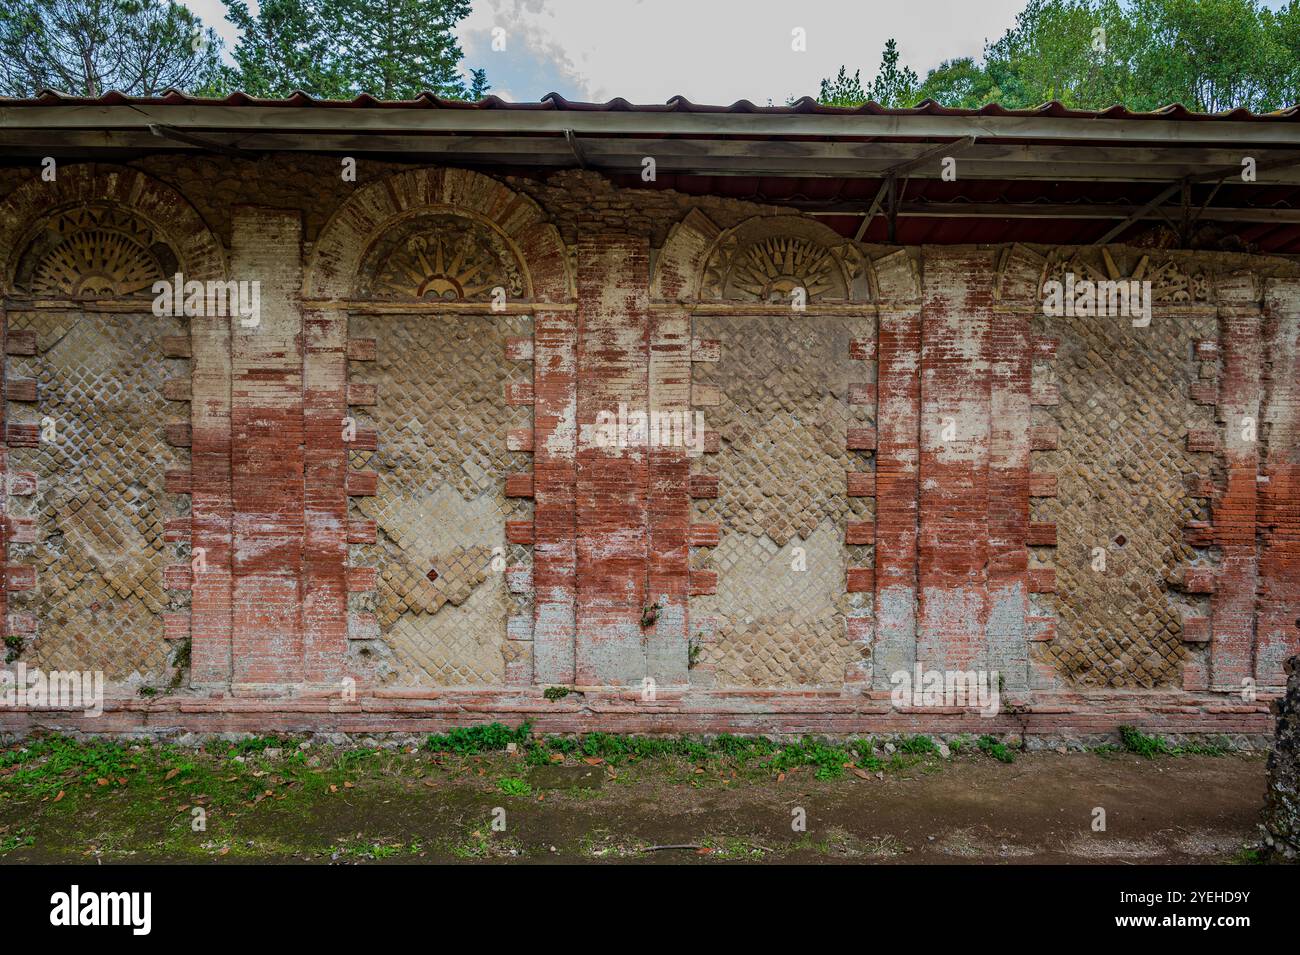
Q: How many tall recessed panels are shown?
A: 4